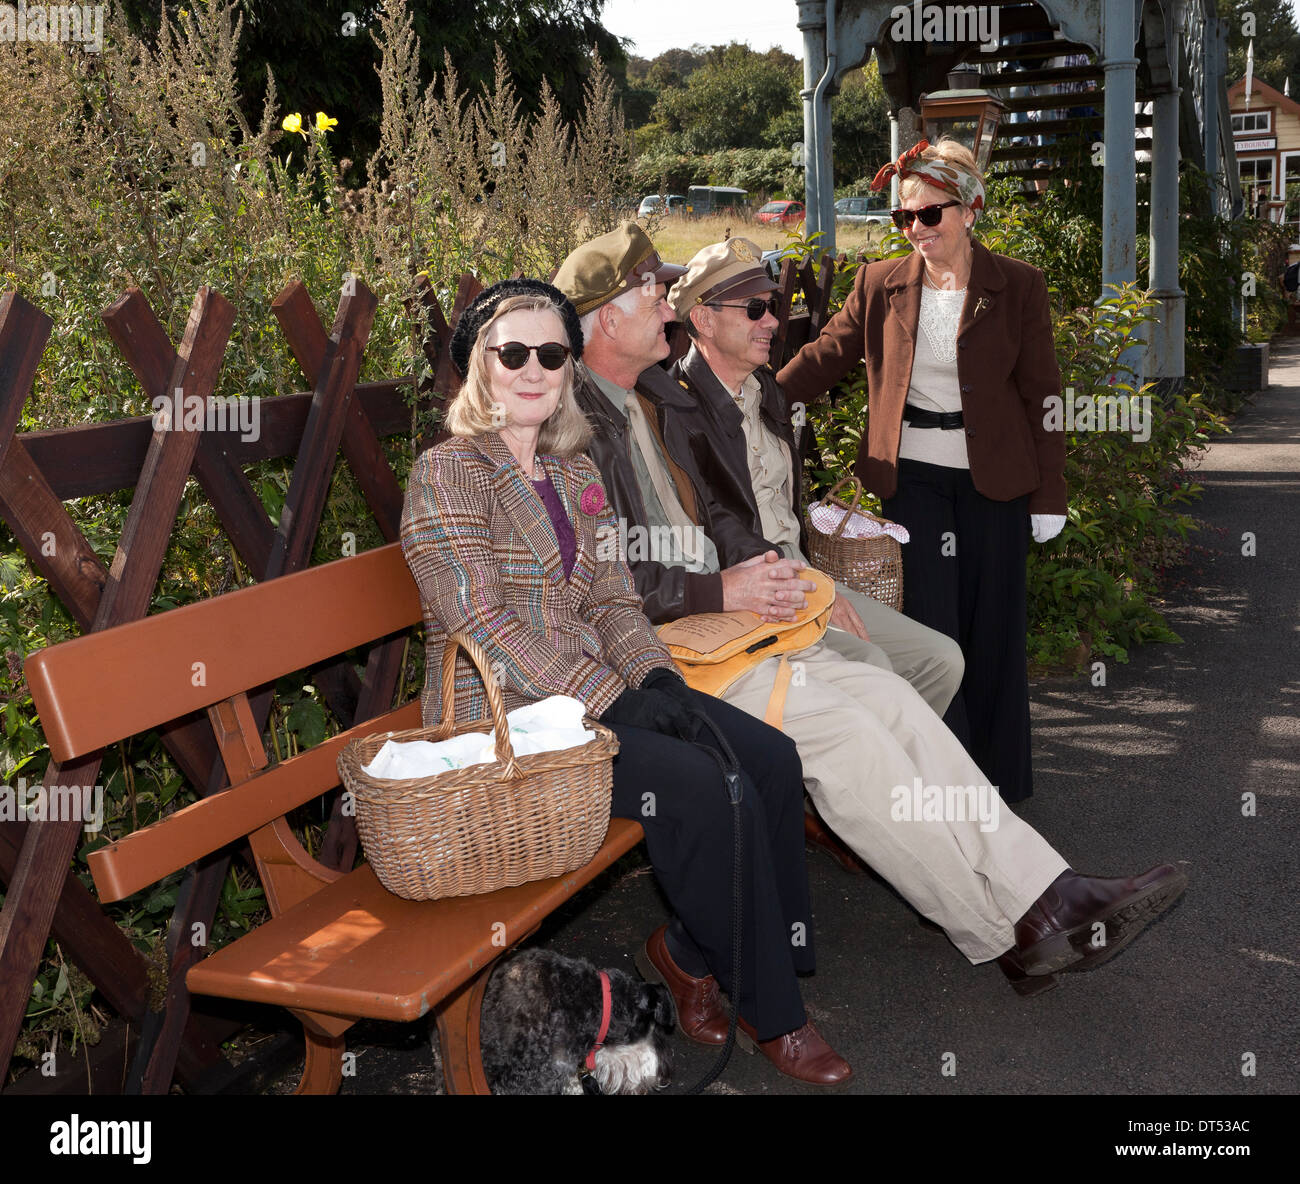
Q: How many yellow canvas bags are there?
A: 1